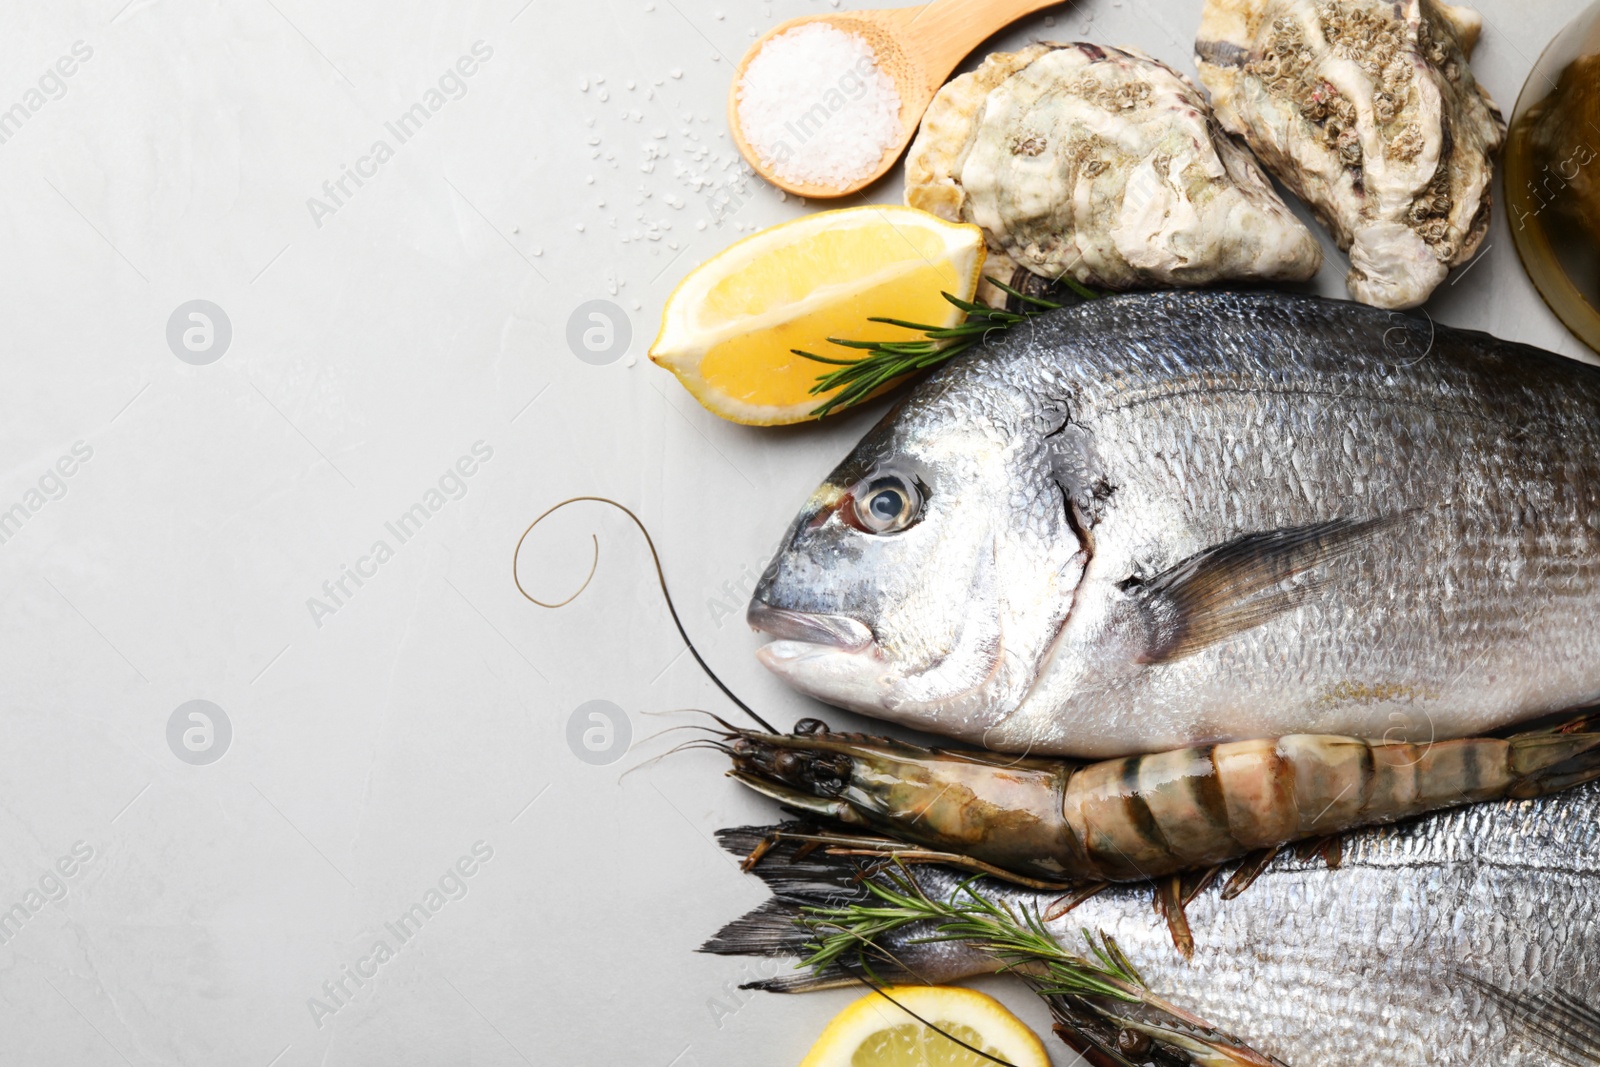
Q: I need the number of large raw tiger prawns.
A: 2